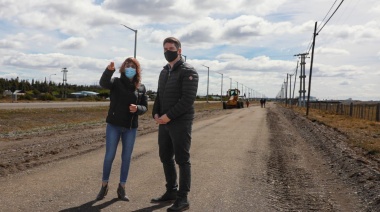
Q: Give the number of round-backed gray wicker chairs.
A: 0